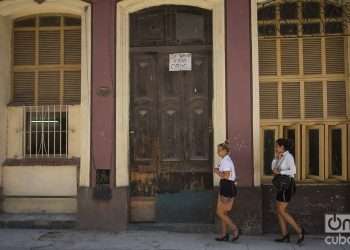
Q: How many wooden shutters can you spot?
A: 14